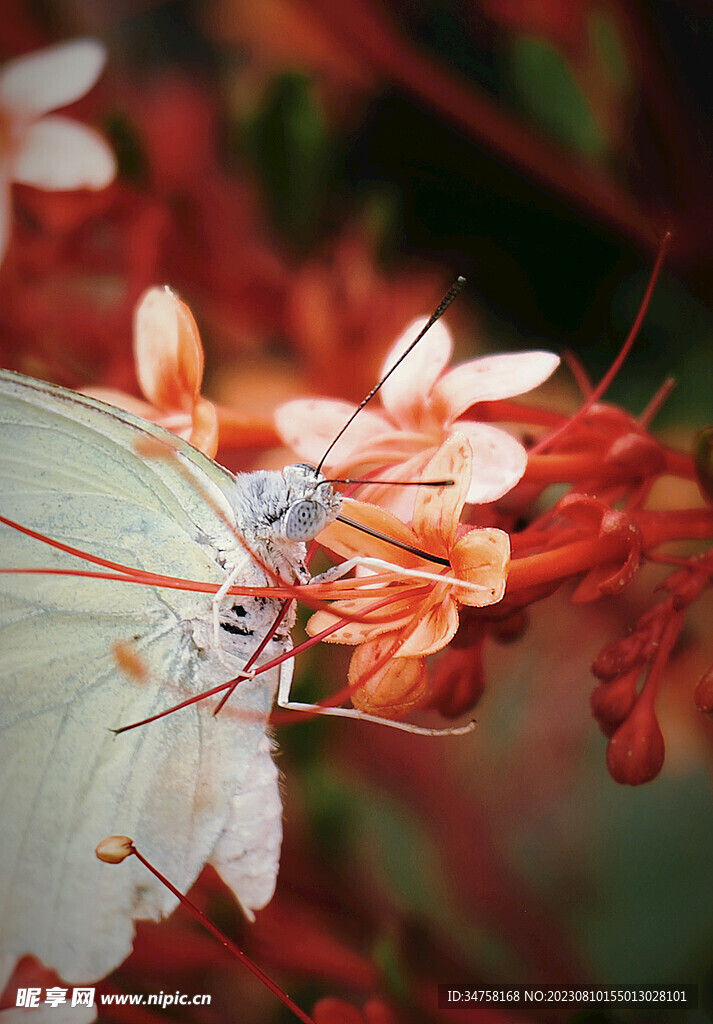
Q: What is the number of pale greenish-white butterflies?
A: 1